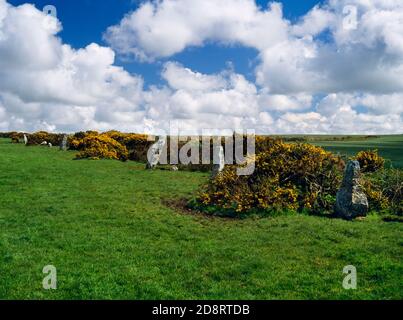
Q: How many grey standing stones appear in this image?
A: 5